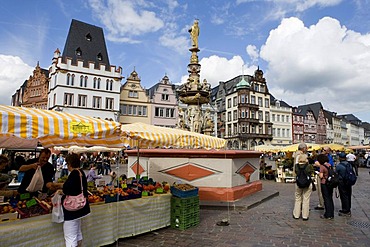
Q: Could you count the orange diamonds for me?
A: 3